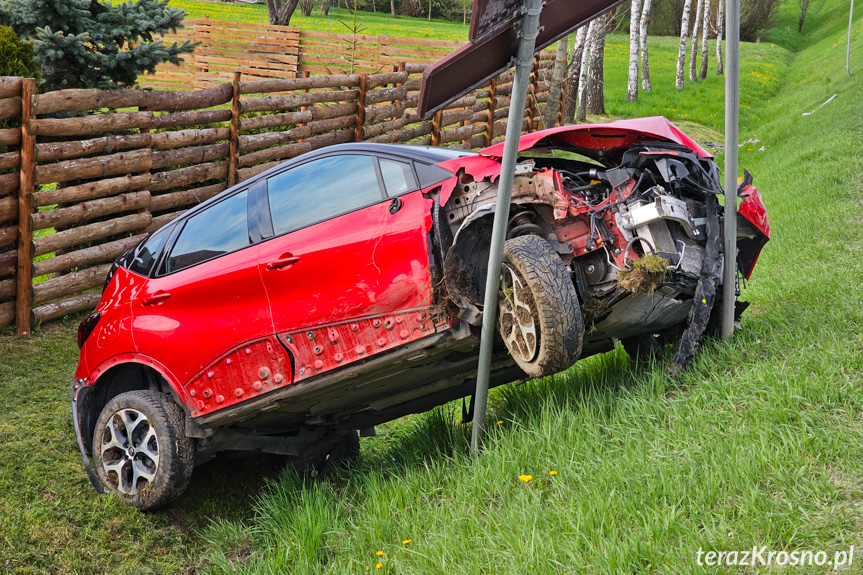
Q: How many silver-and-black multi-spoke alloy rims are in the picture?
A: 2